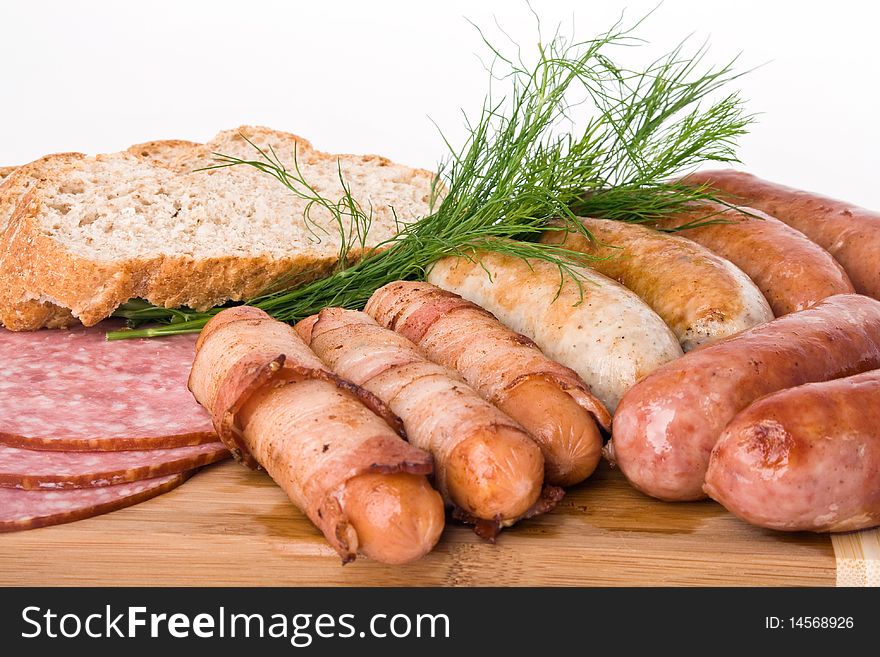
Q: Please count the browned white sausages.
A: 2